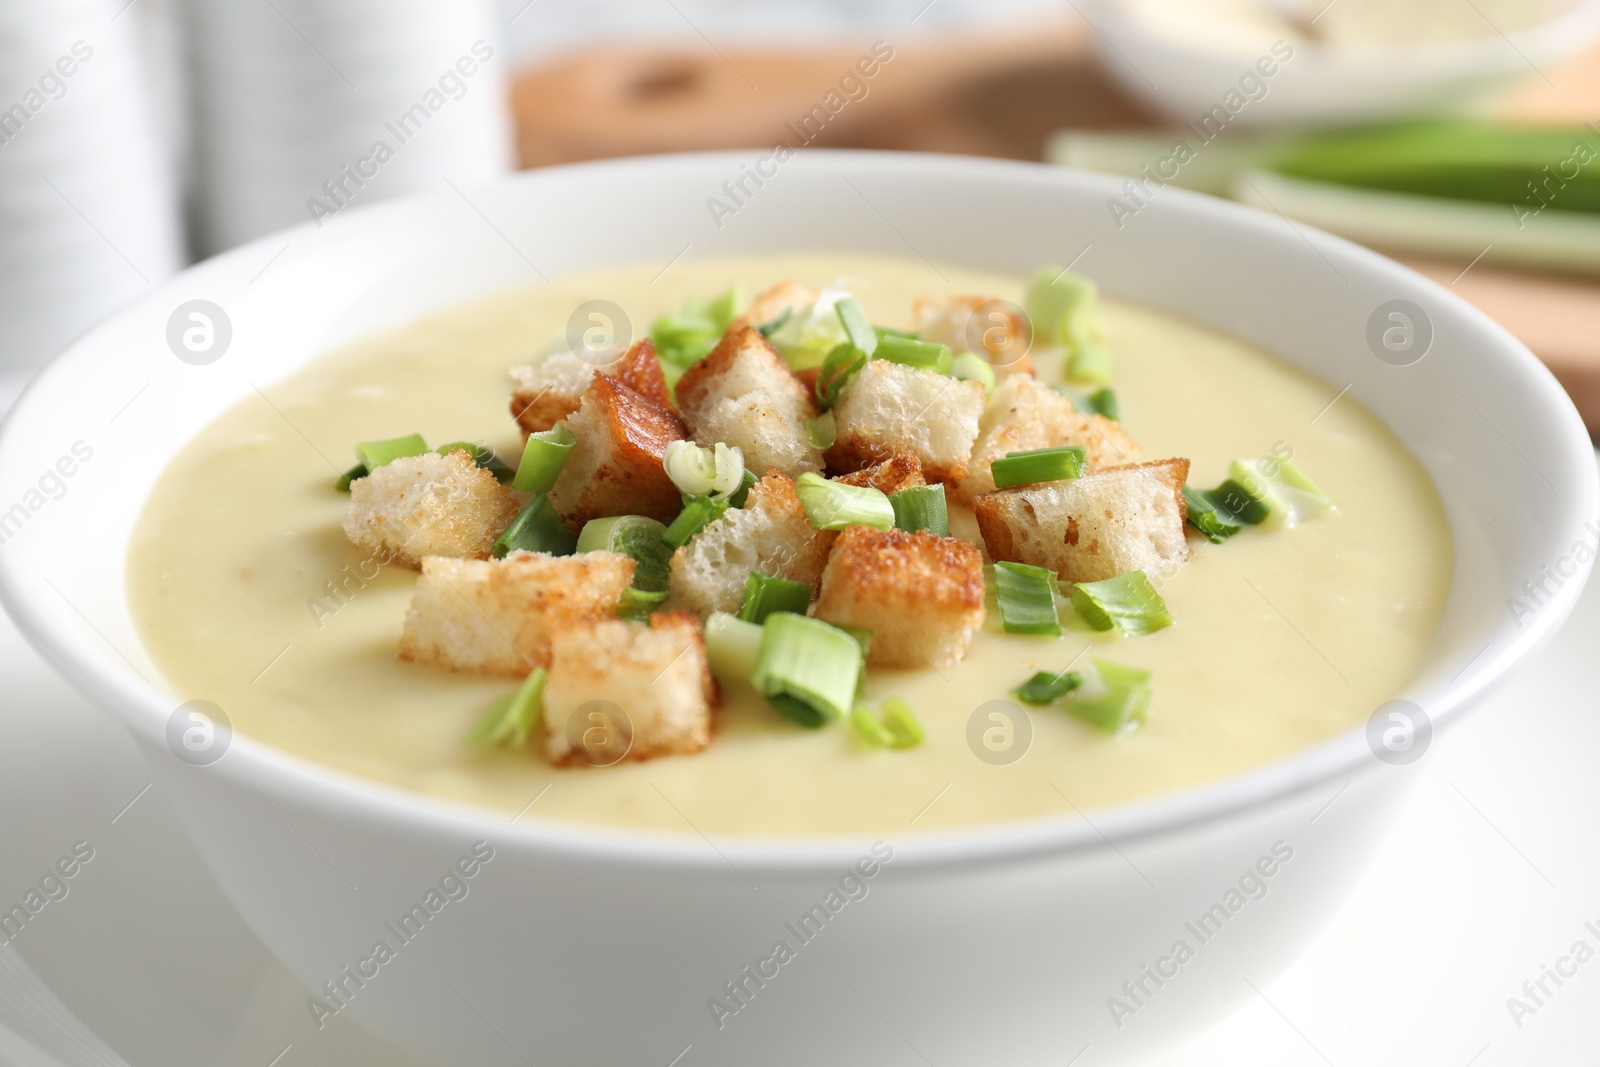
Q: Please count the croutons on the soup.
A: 14